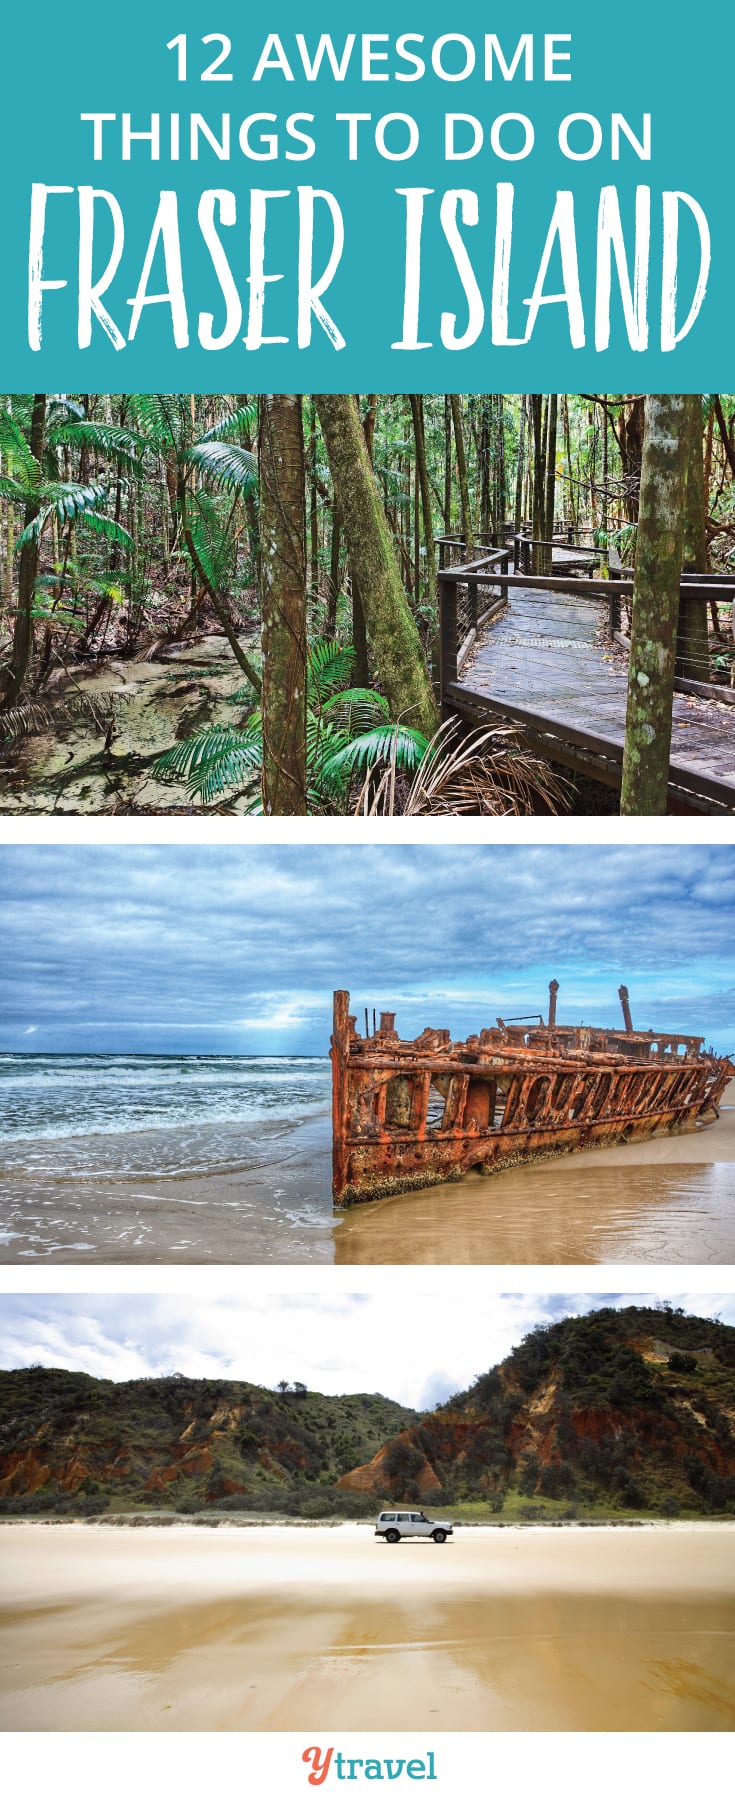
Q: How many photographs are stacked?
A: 3